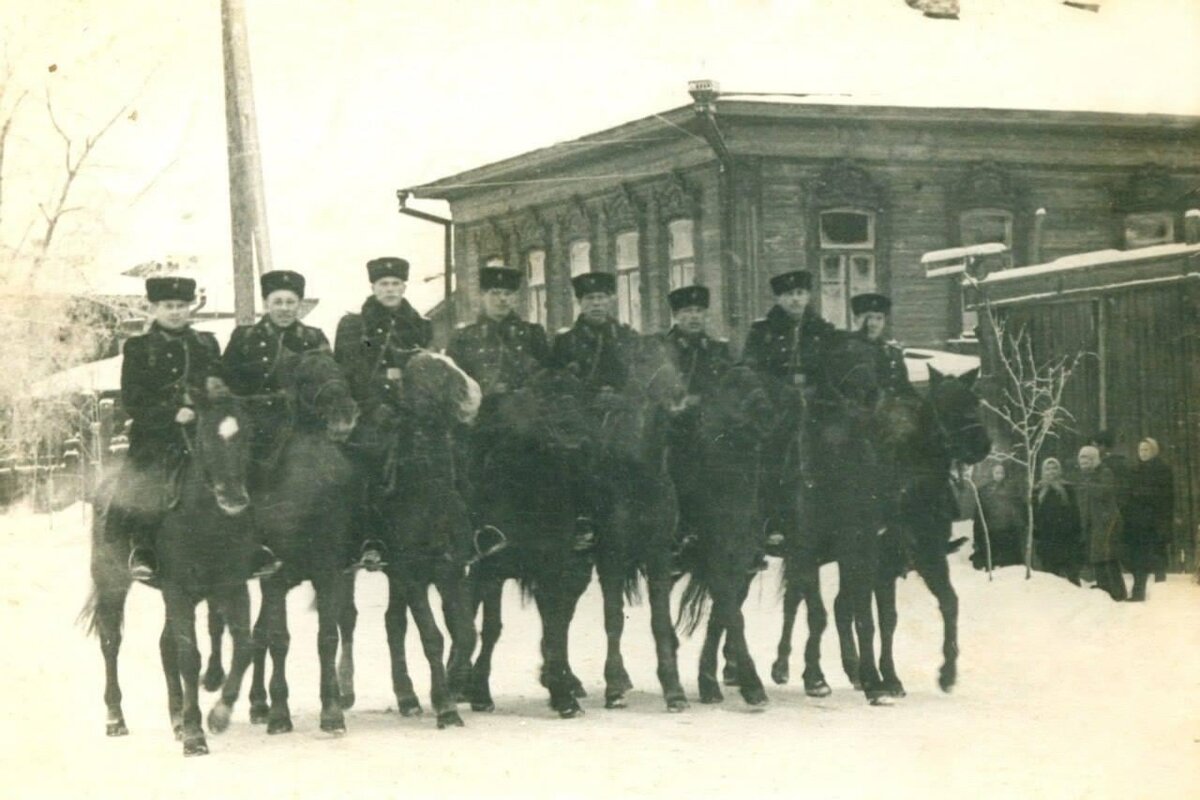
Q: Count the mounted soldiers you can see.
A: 8